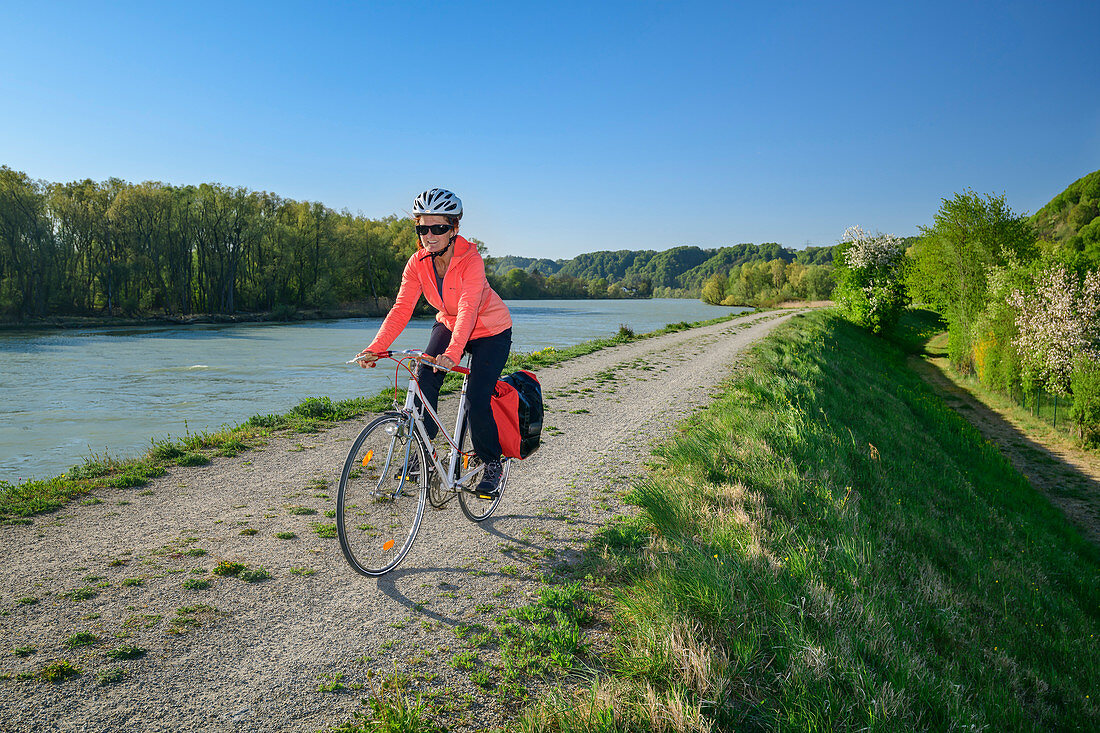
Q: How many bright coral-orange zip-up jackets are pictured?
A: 1